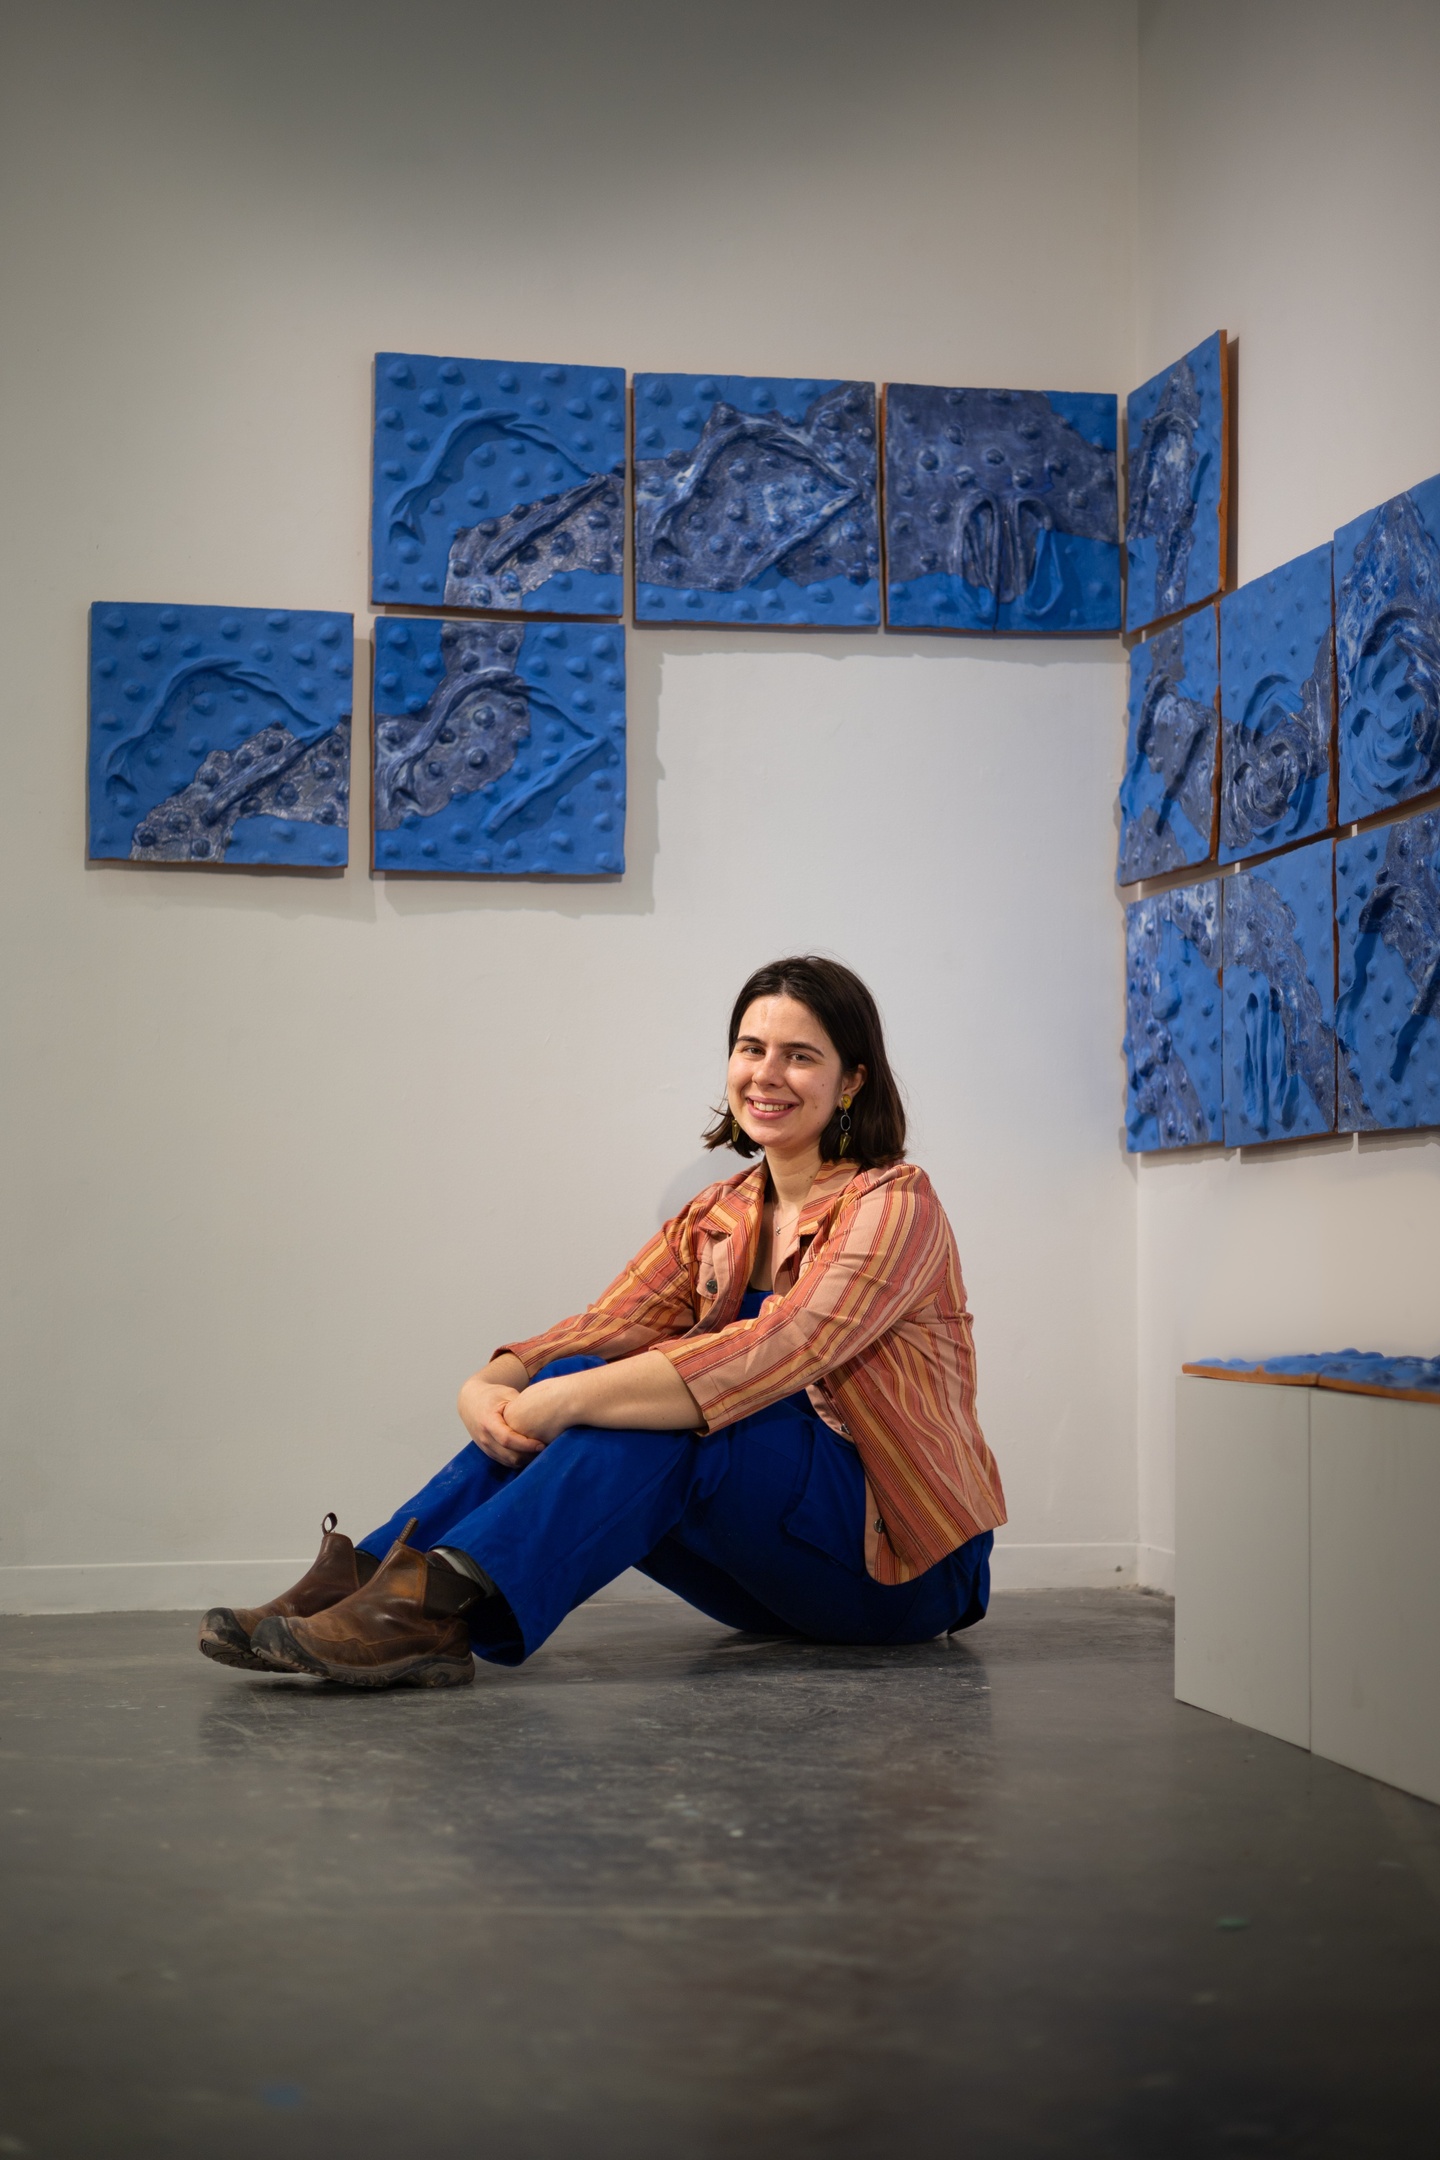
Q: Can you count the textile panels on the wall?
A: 12